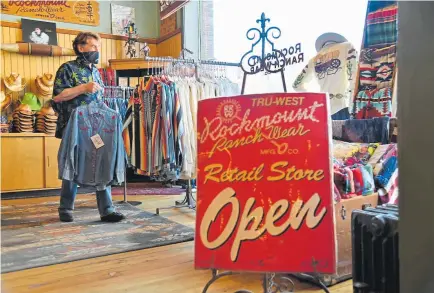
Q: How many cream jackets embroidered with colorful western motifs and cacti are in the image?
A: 1